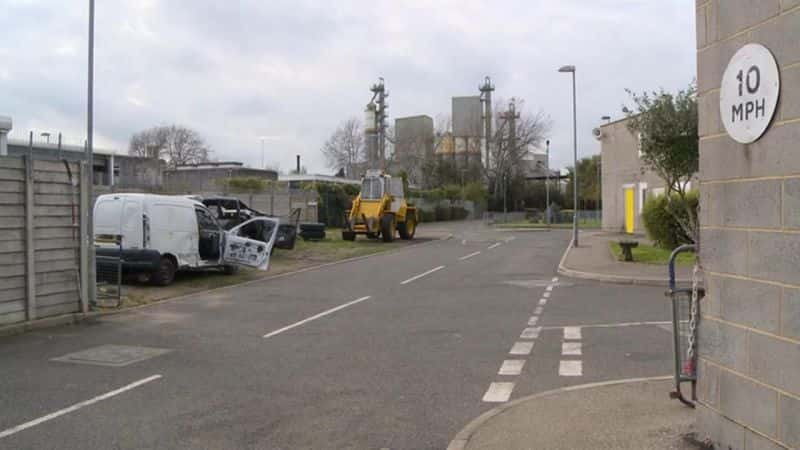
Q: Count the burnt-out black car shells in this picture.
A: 1